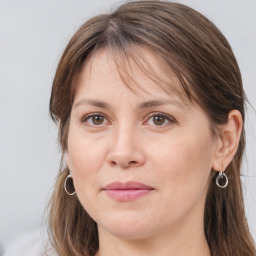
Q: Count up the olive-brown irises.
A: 2